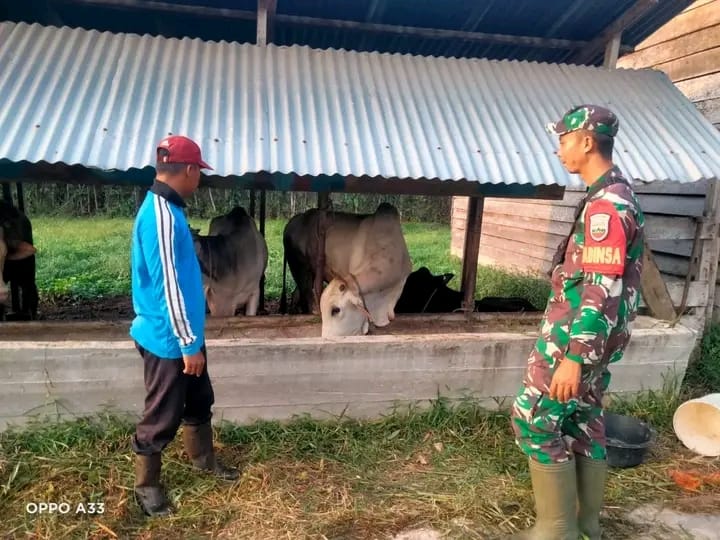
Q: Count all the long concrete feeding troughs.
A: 1